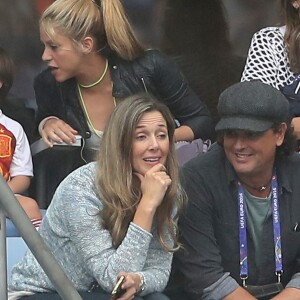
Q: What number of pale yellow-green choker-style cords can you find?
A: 1